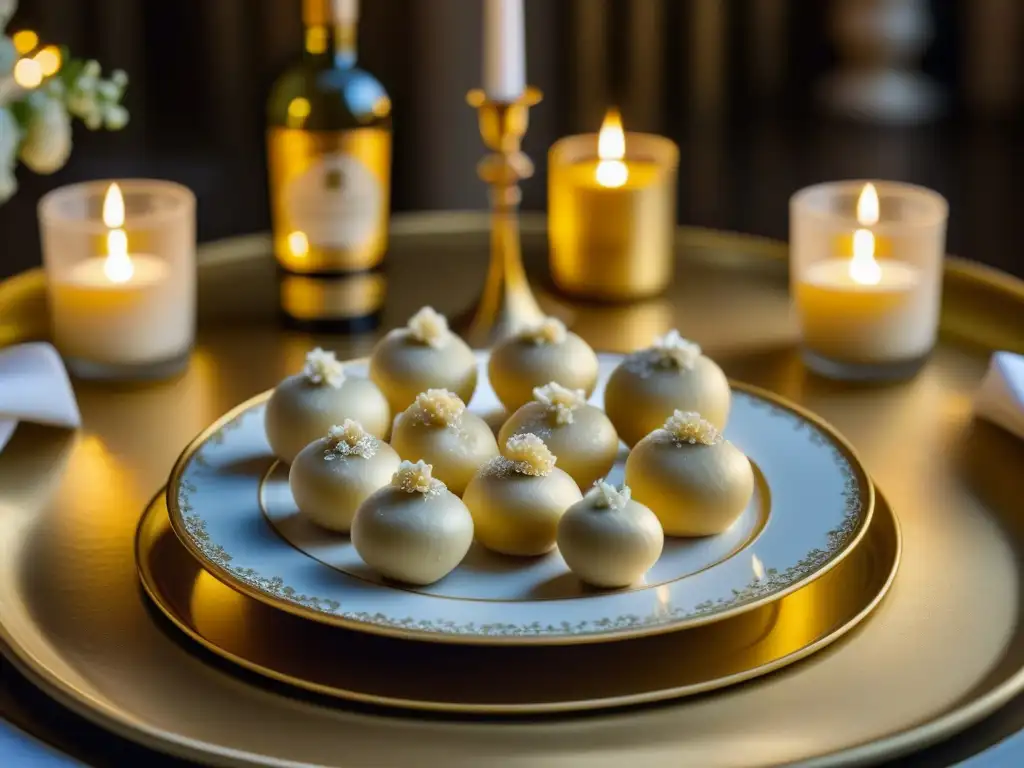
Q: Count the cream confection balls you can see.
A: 11